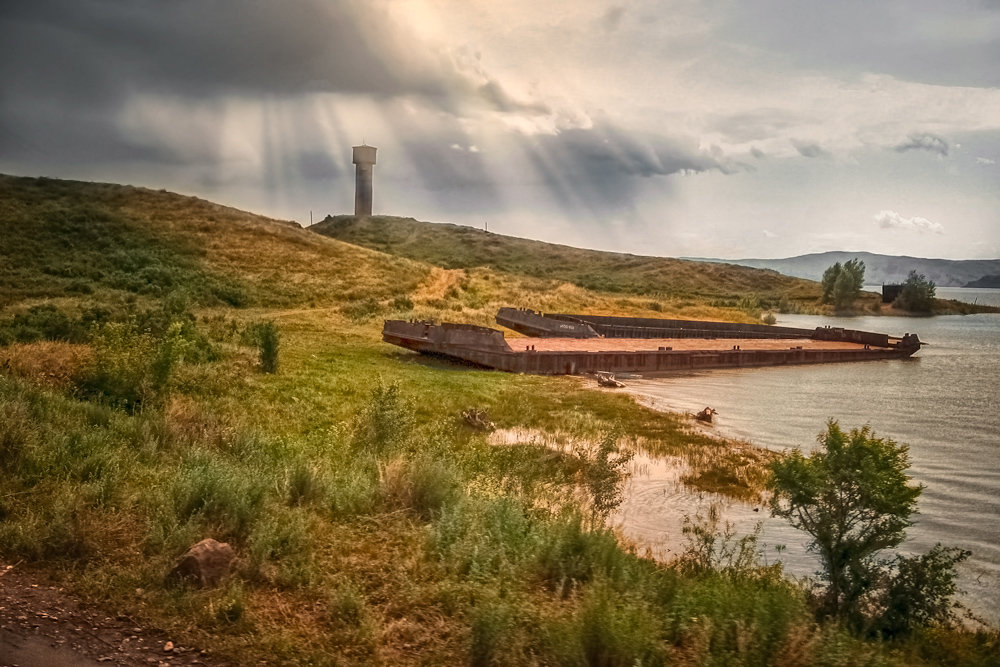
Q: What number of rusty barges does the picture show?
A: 2